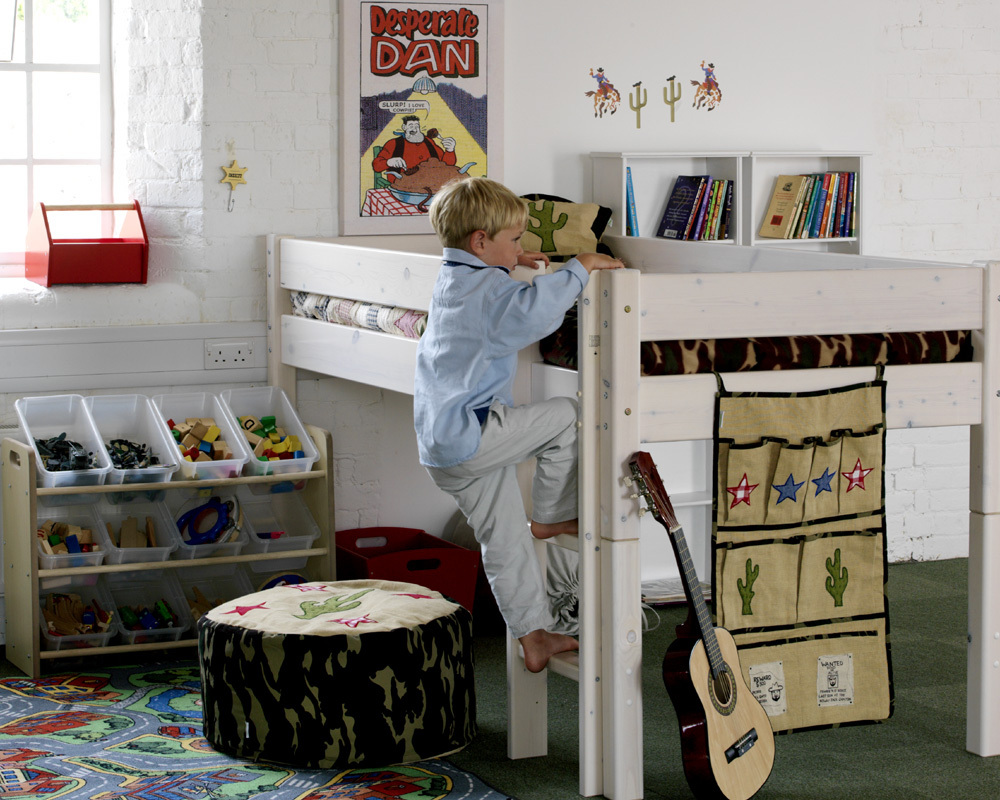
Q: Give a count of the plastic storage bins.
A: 12